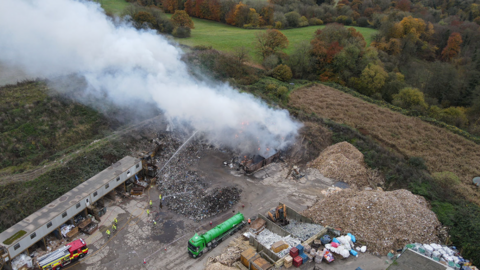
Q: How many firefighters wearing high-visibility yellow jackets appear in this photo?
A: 7